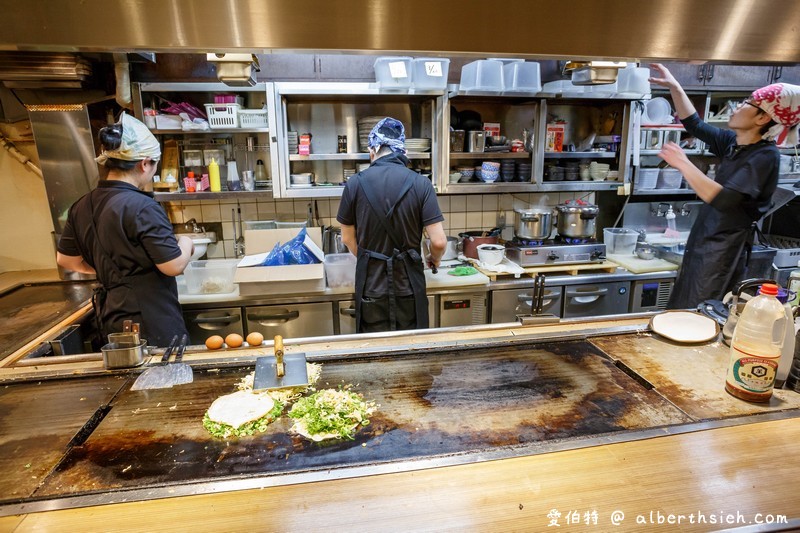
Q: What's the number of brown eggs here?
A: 3